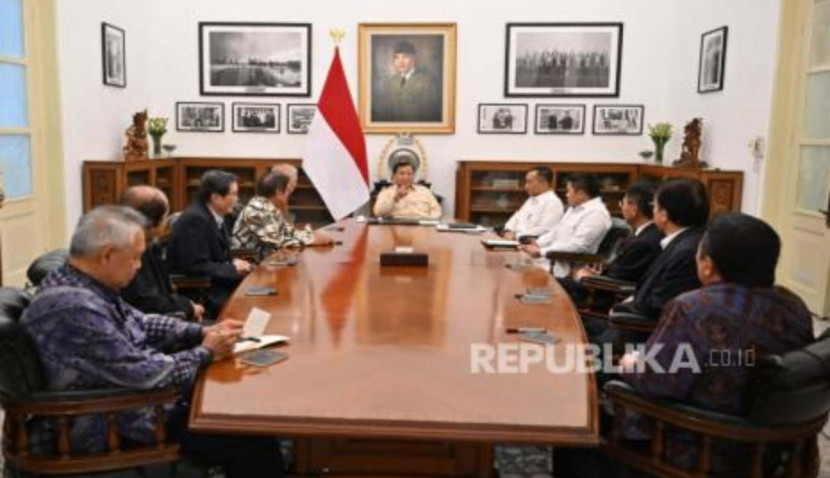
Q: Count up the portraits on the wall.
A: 11